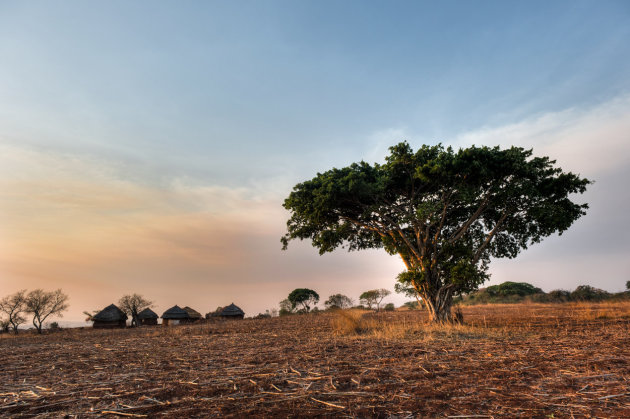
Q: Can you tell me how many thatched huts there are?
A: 5